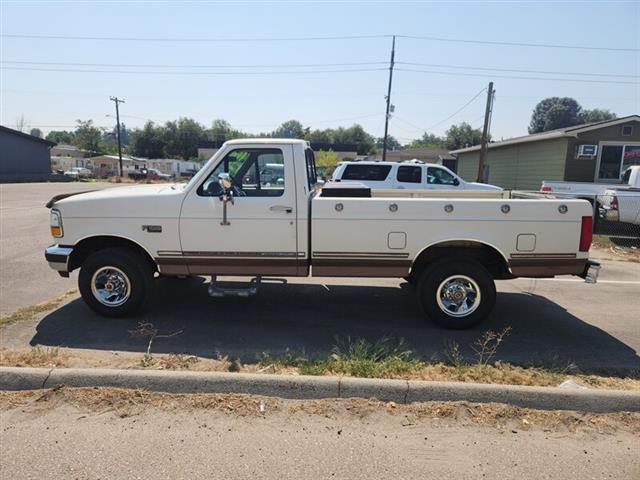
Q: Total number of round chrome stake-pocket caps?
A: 5